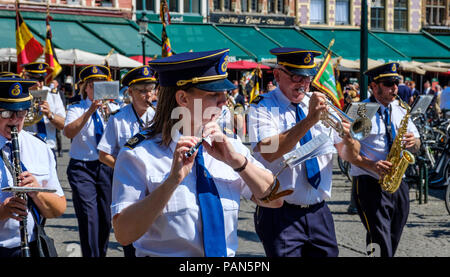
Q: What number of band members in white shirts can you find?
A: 7